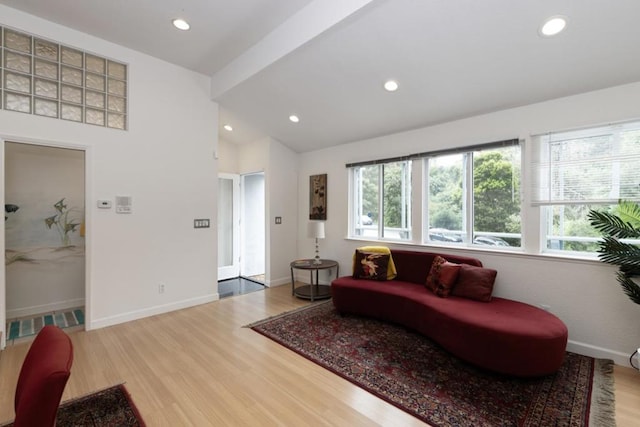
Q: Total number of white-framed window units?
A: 3